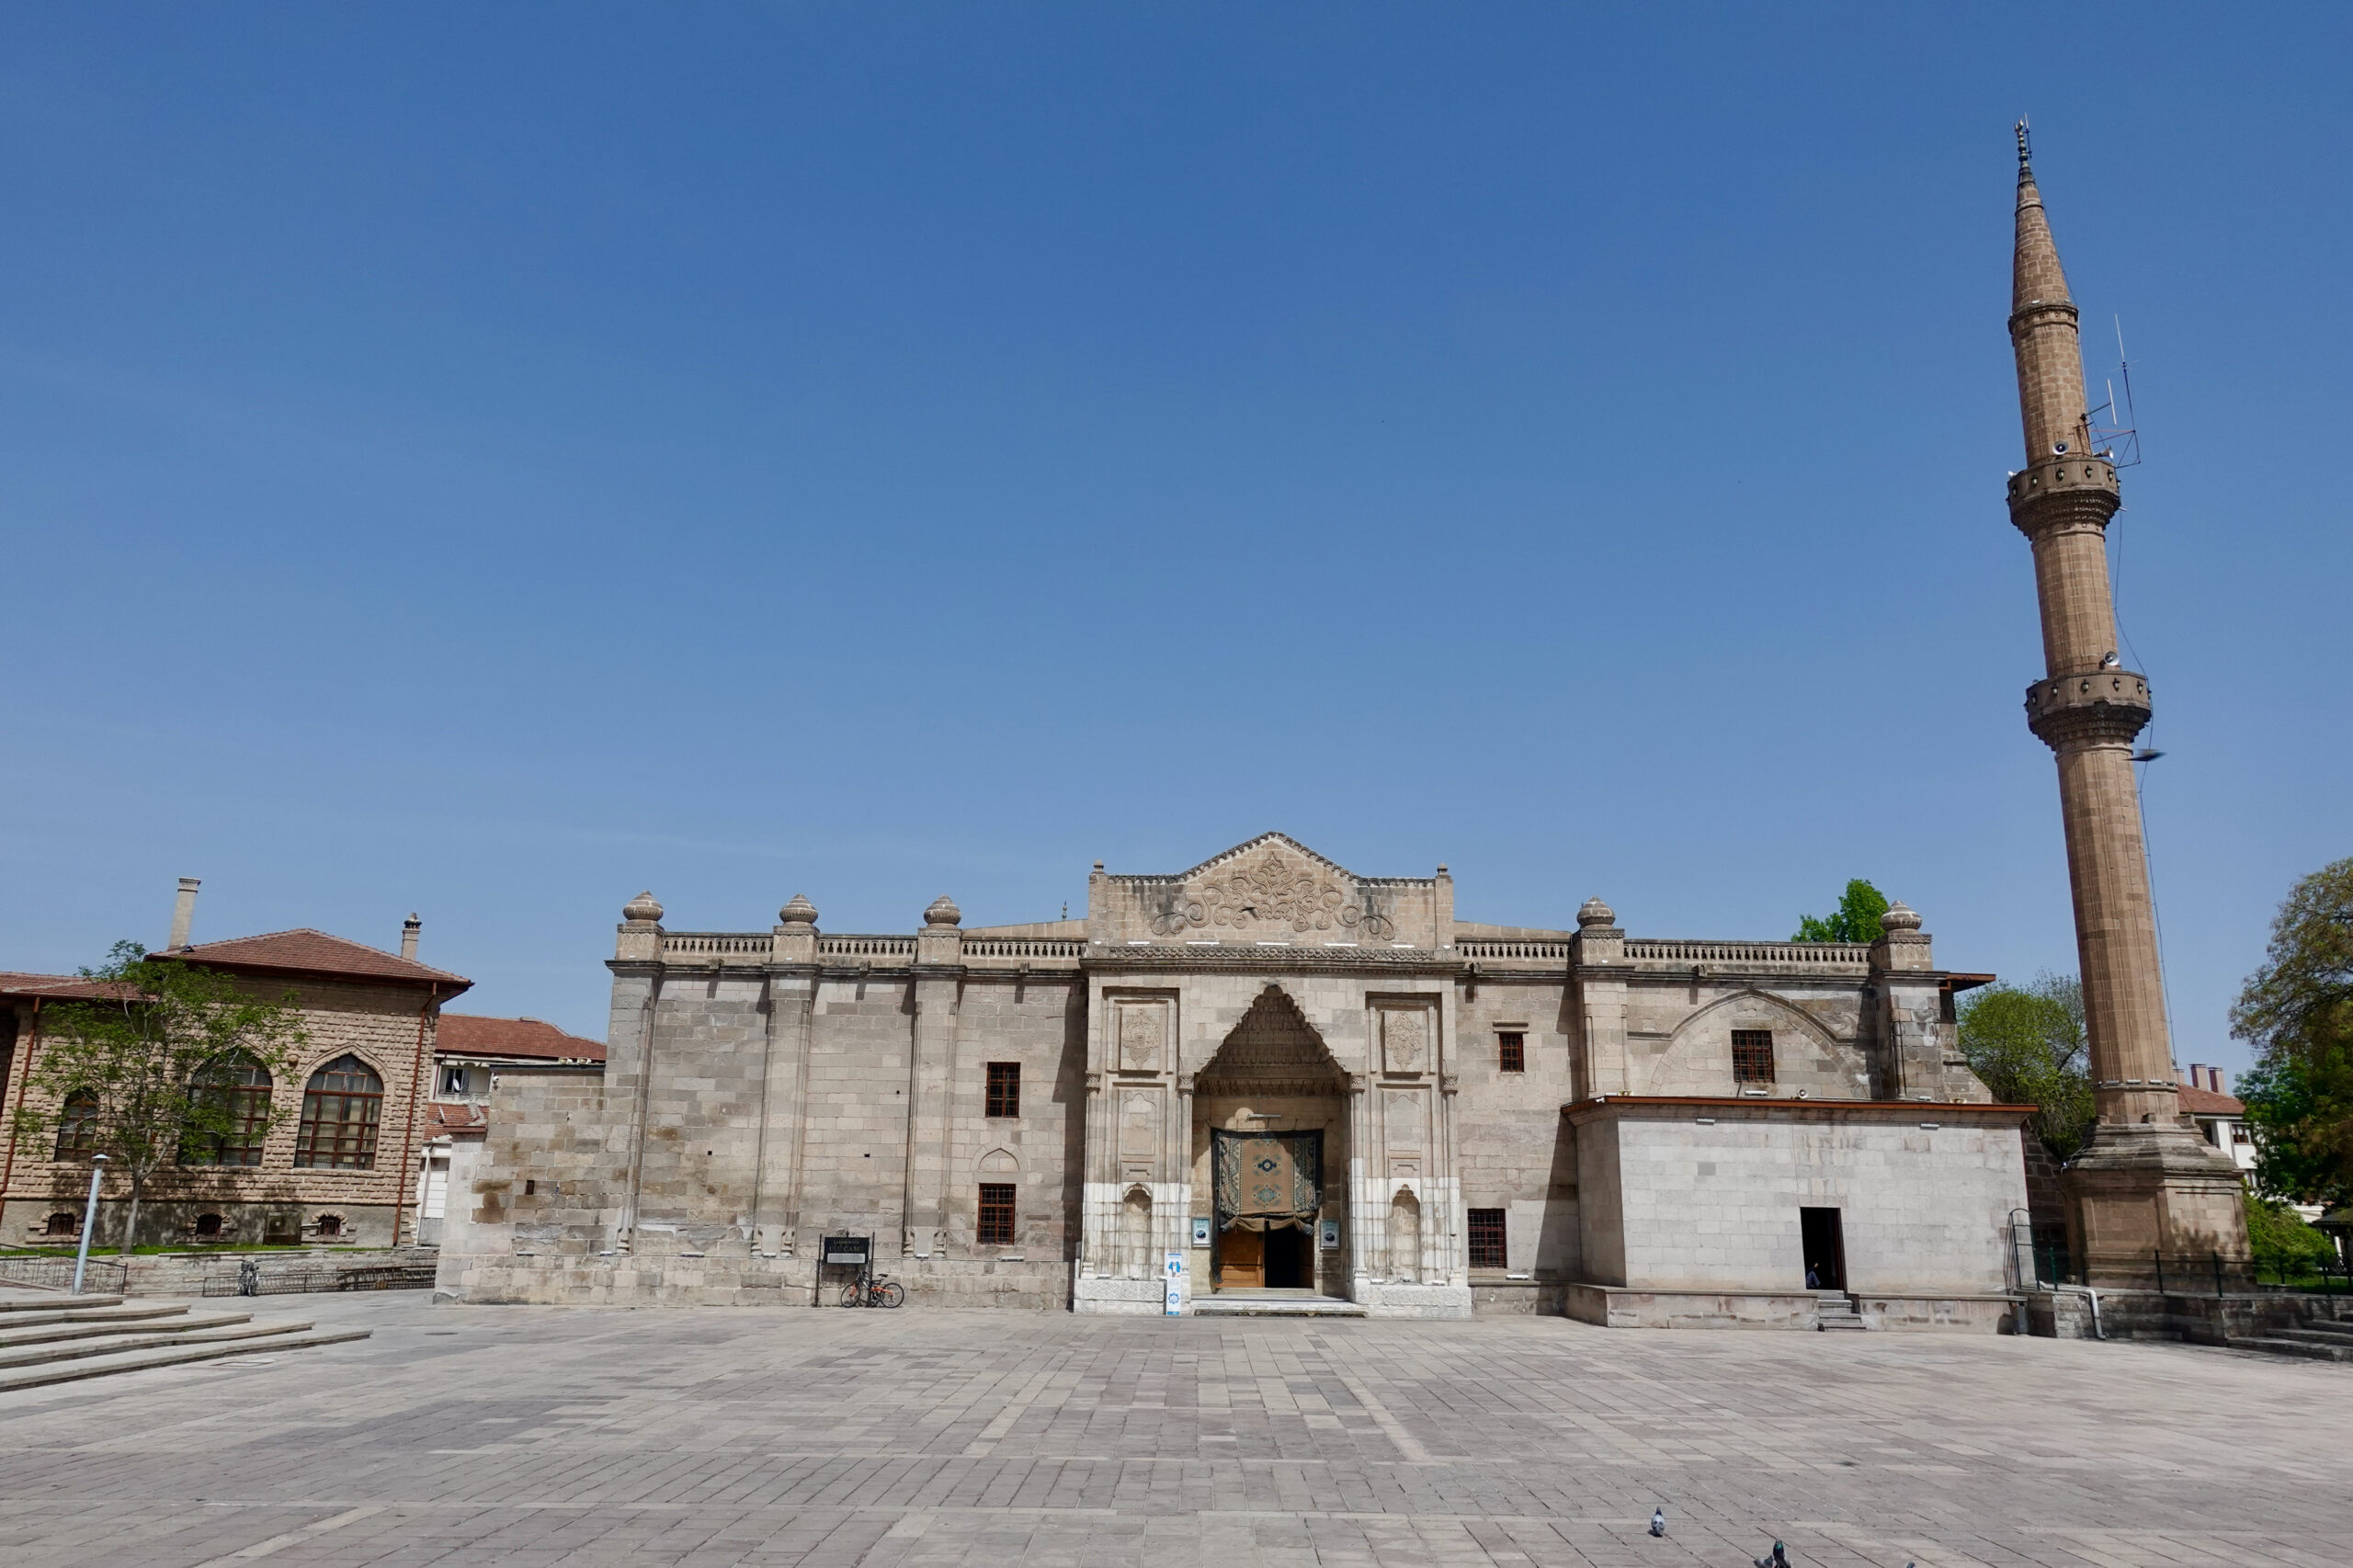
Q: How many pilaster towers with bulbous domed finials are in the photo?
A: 5